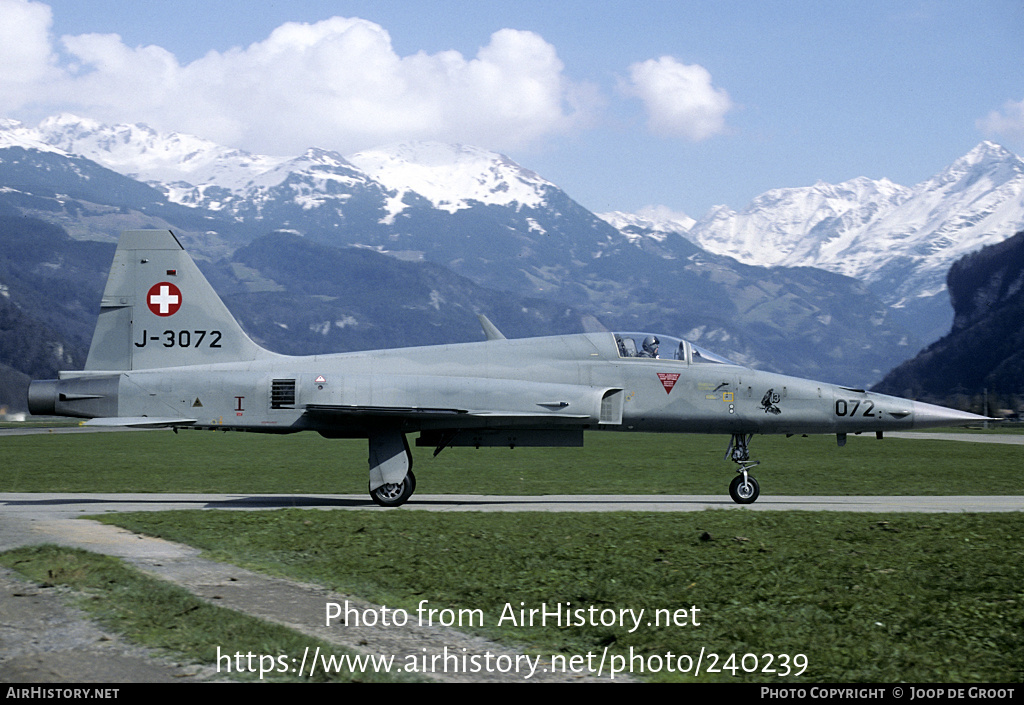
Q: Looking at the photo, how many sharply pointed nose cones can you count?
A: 1